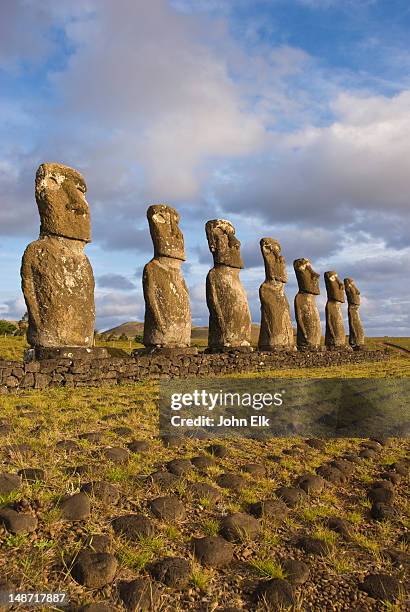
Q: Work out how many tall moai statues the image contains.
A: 7